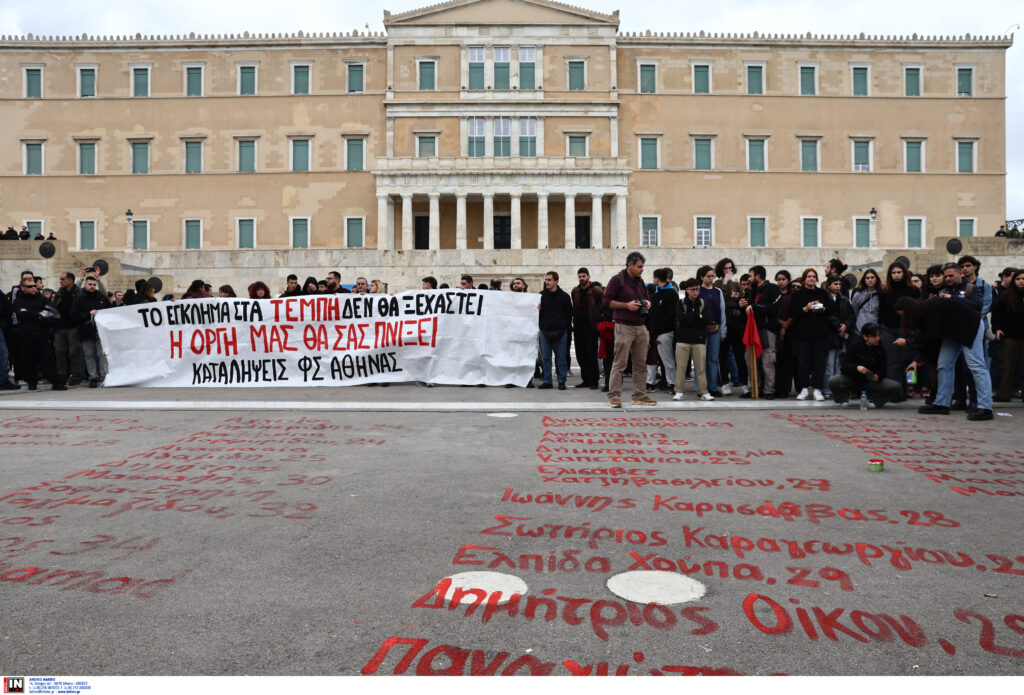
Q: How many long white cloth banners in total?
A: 1